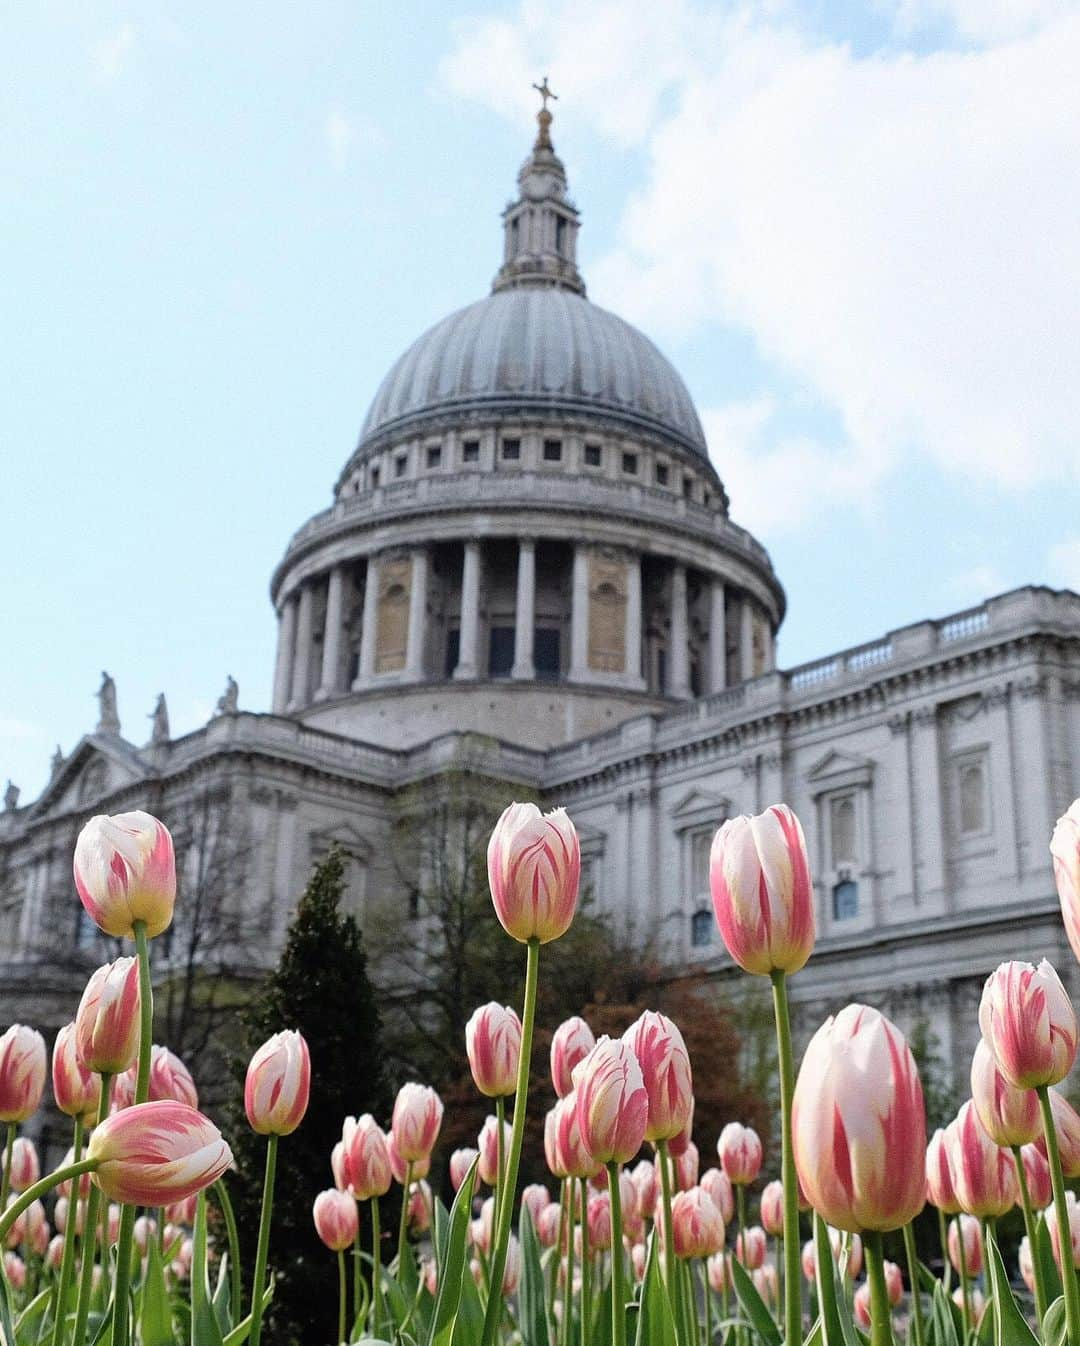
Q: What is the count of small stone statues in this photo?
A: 5